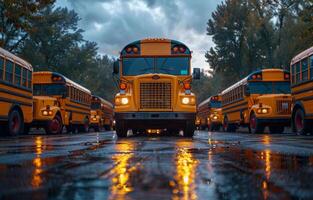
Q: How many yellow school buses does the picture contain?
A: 7